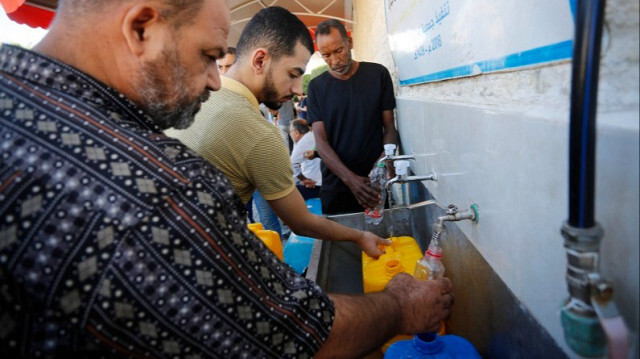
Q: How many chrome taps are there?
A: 3